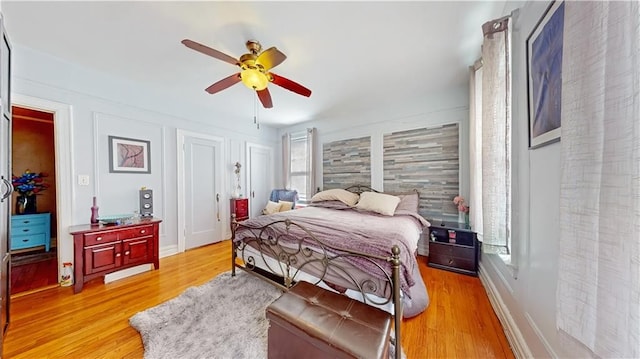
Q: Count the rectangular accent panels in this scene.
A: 2